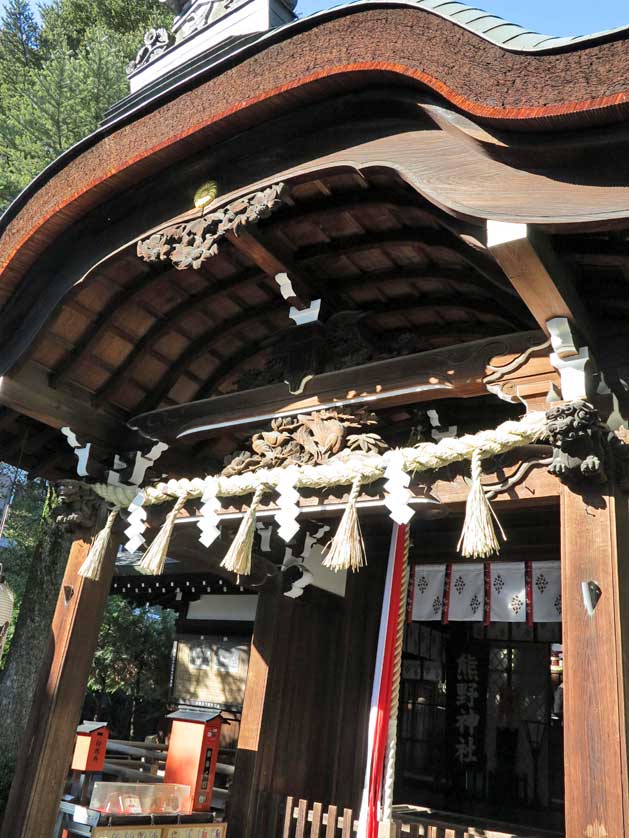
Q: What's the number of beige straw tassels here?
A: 5